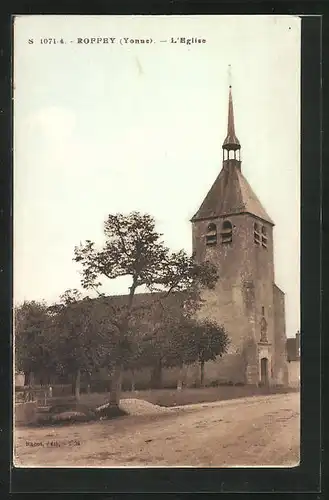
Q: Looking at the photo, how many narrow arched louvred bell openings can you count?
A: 4